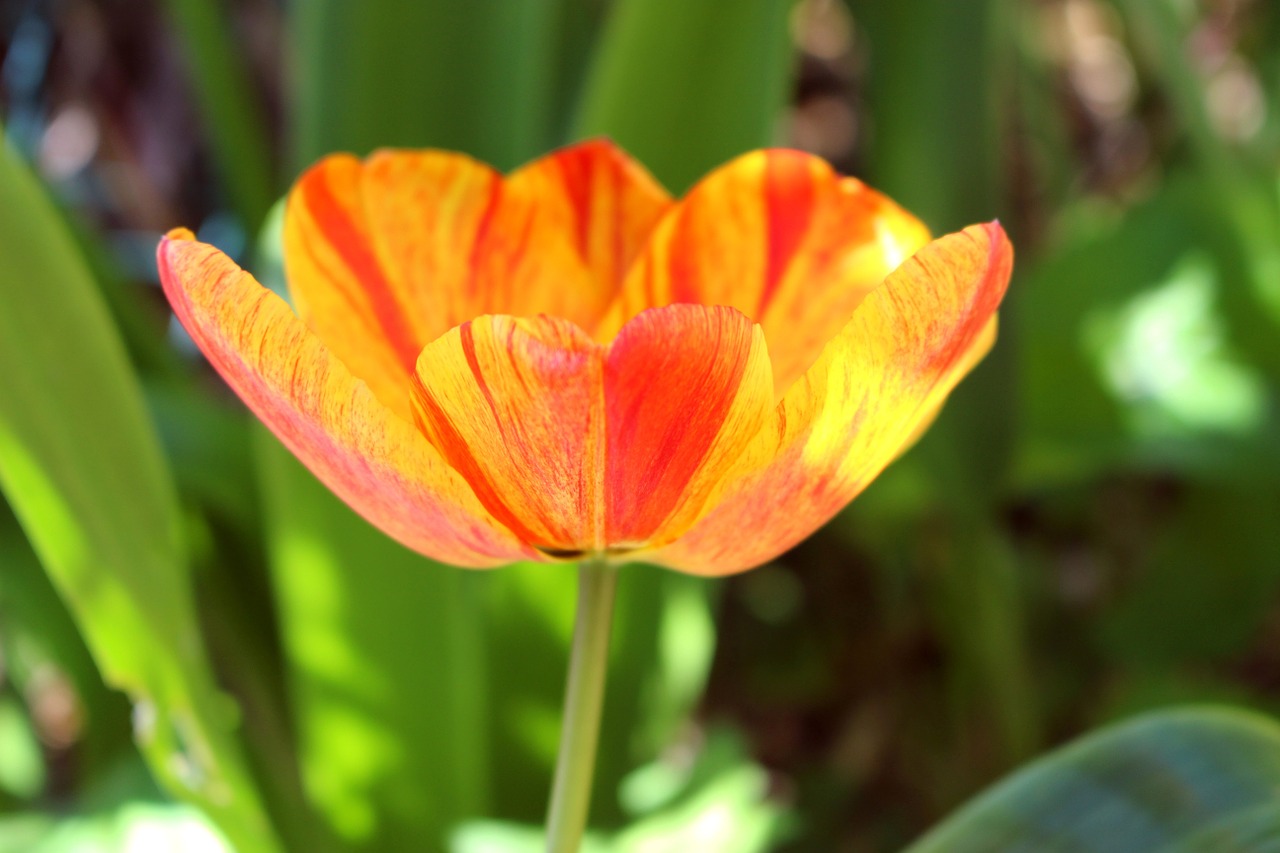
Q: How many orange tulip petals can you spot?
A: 6